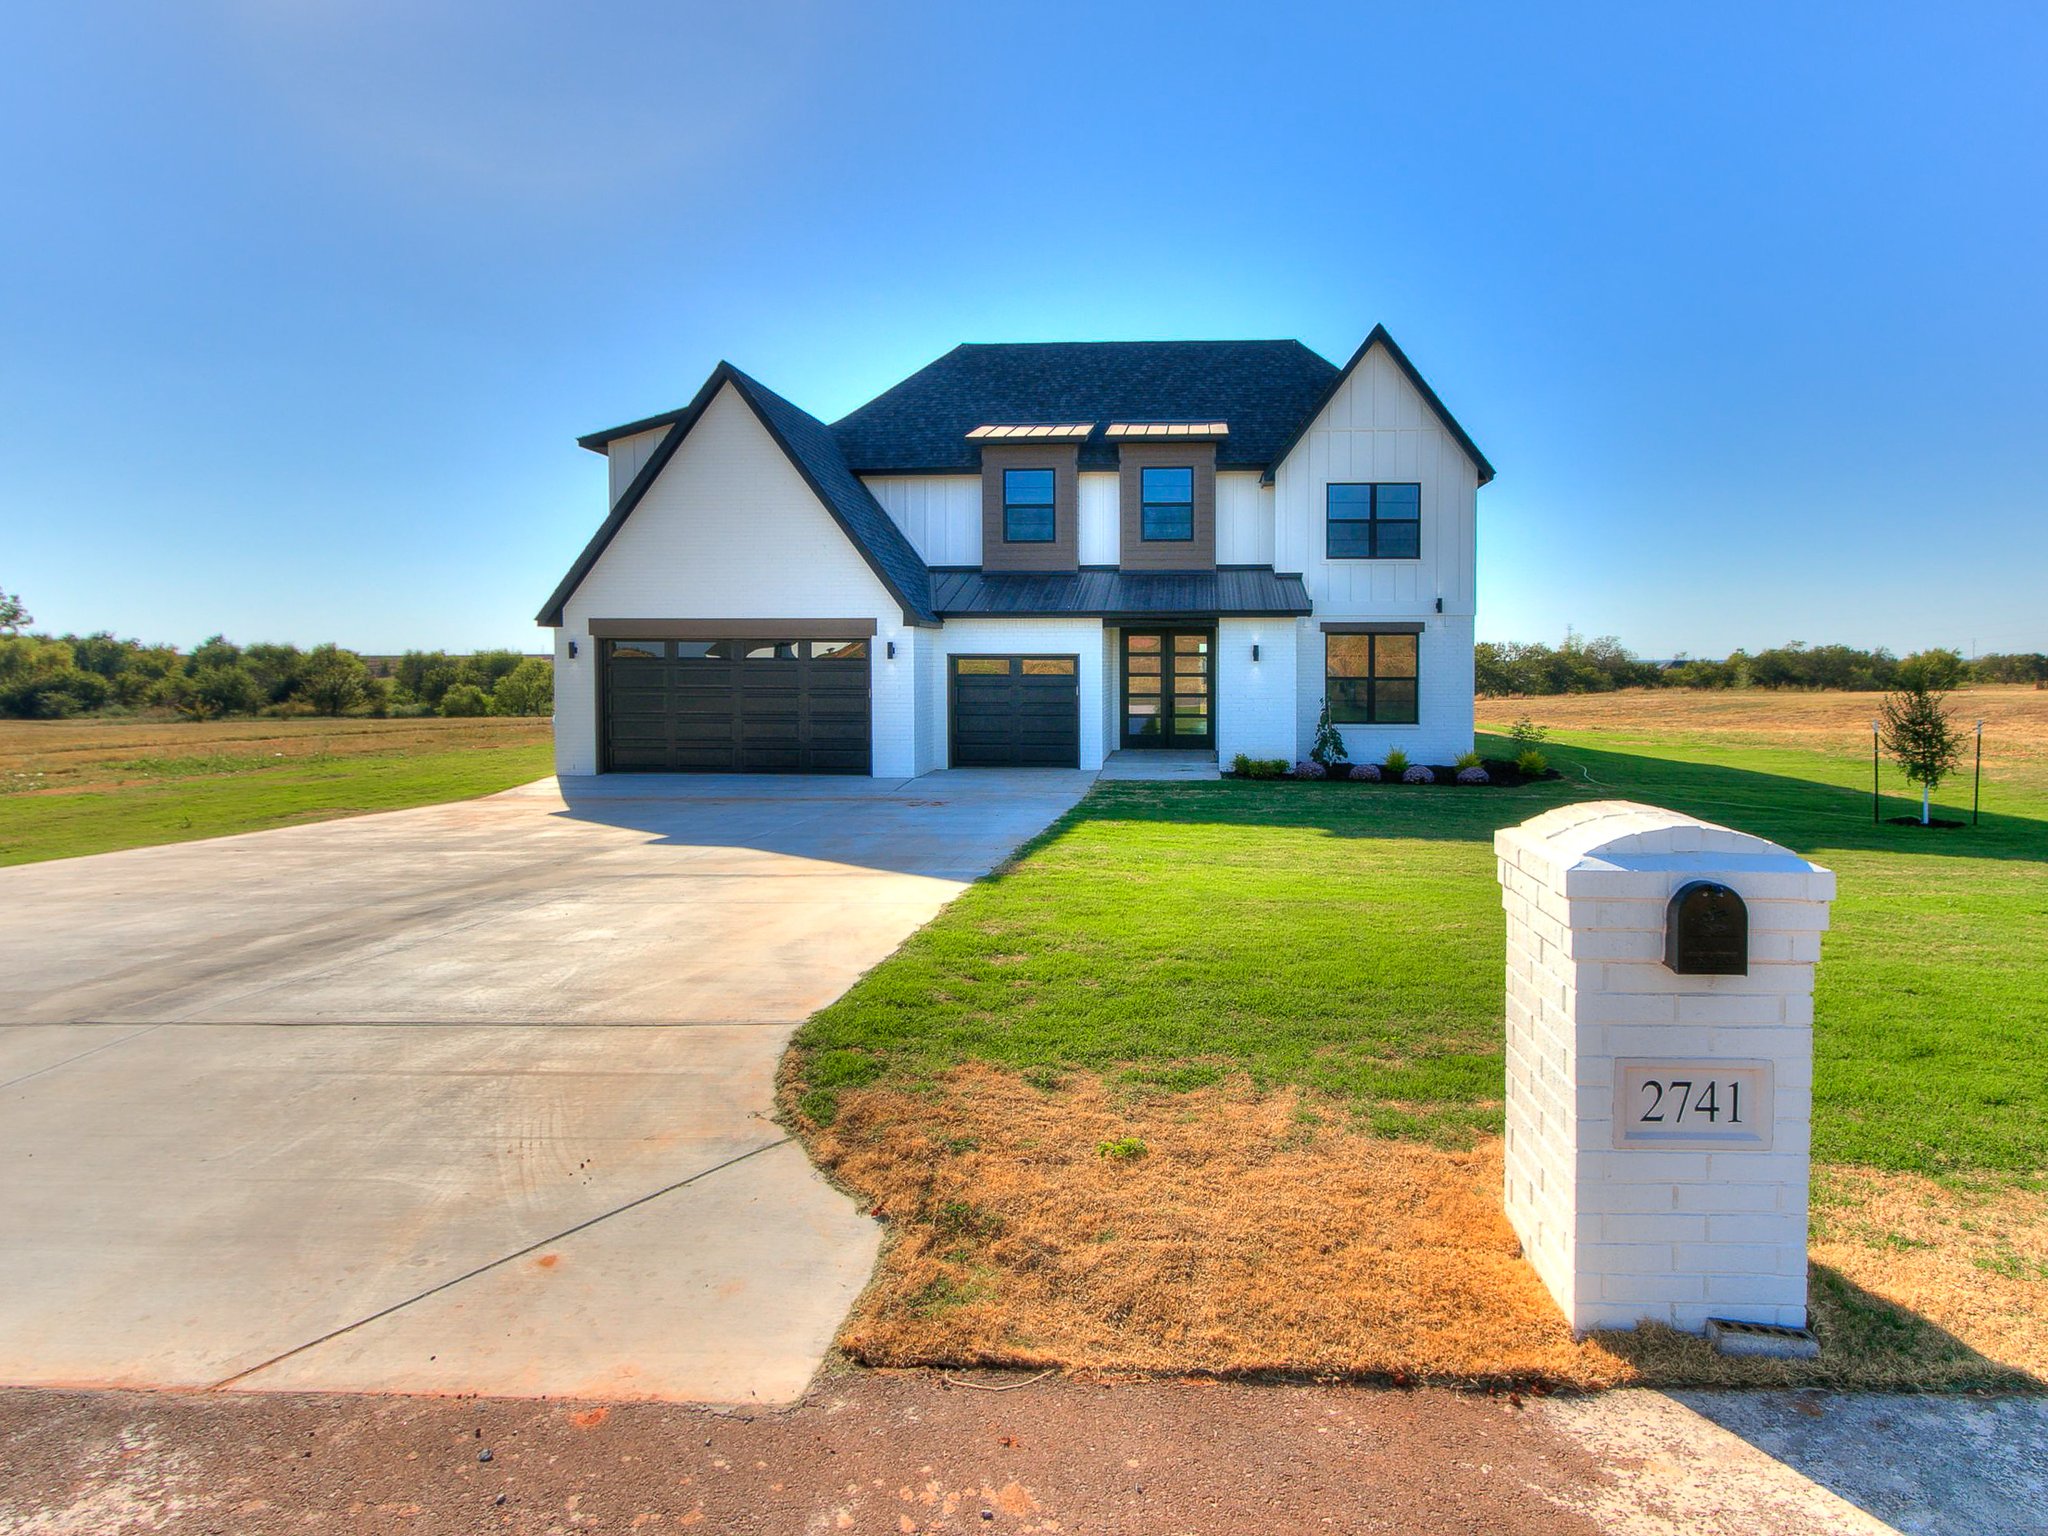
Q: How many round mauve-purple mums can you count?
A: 4